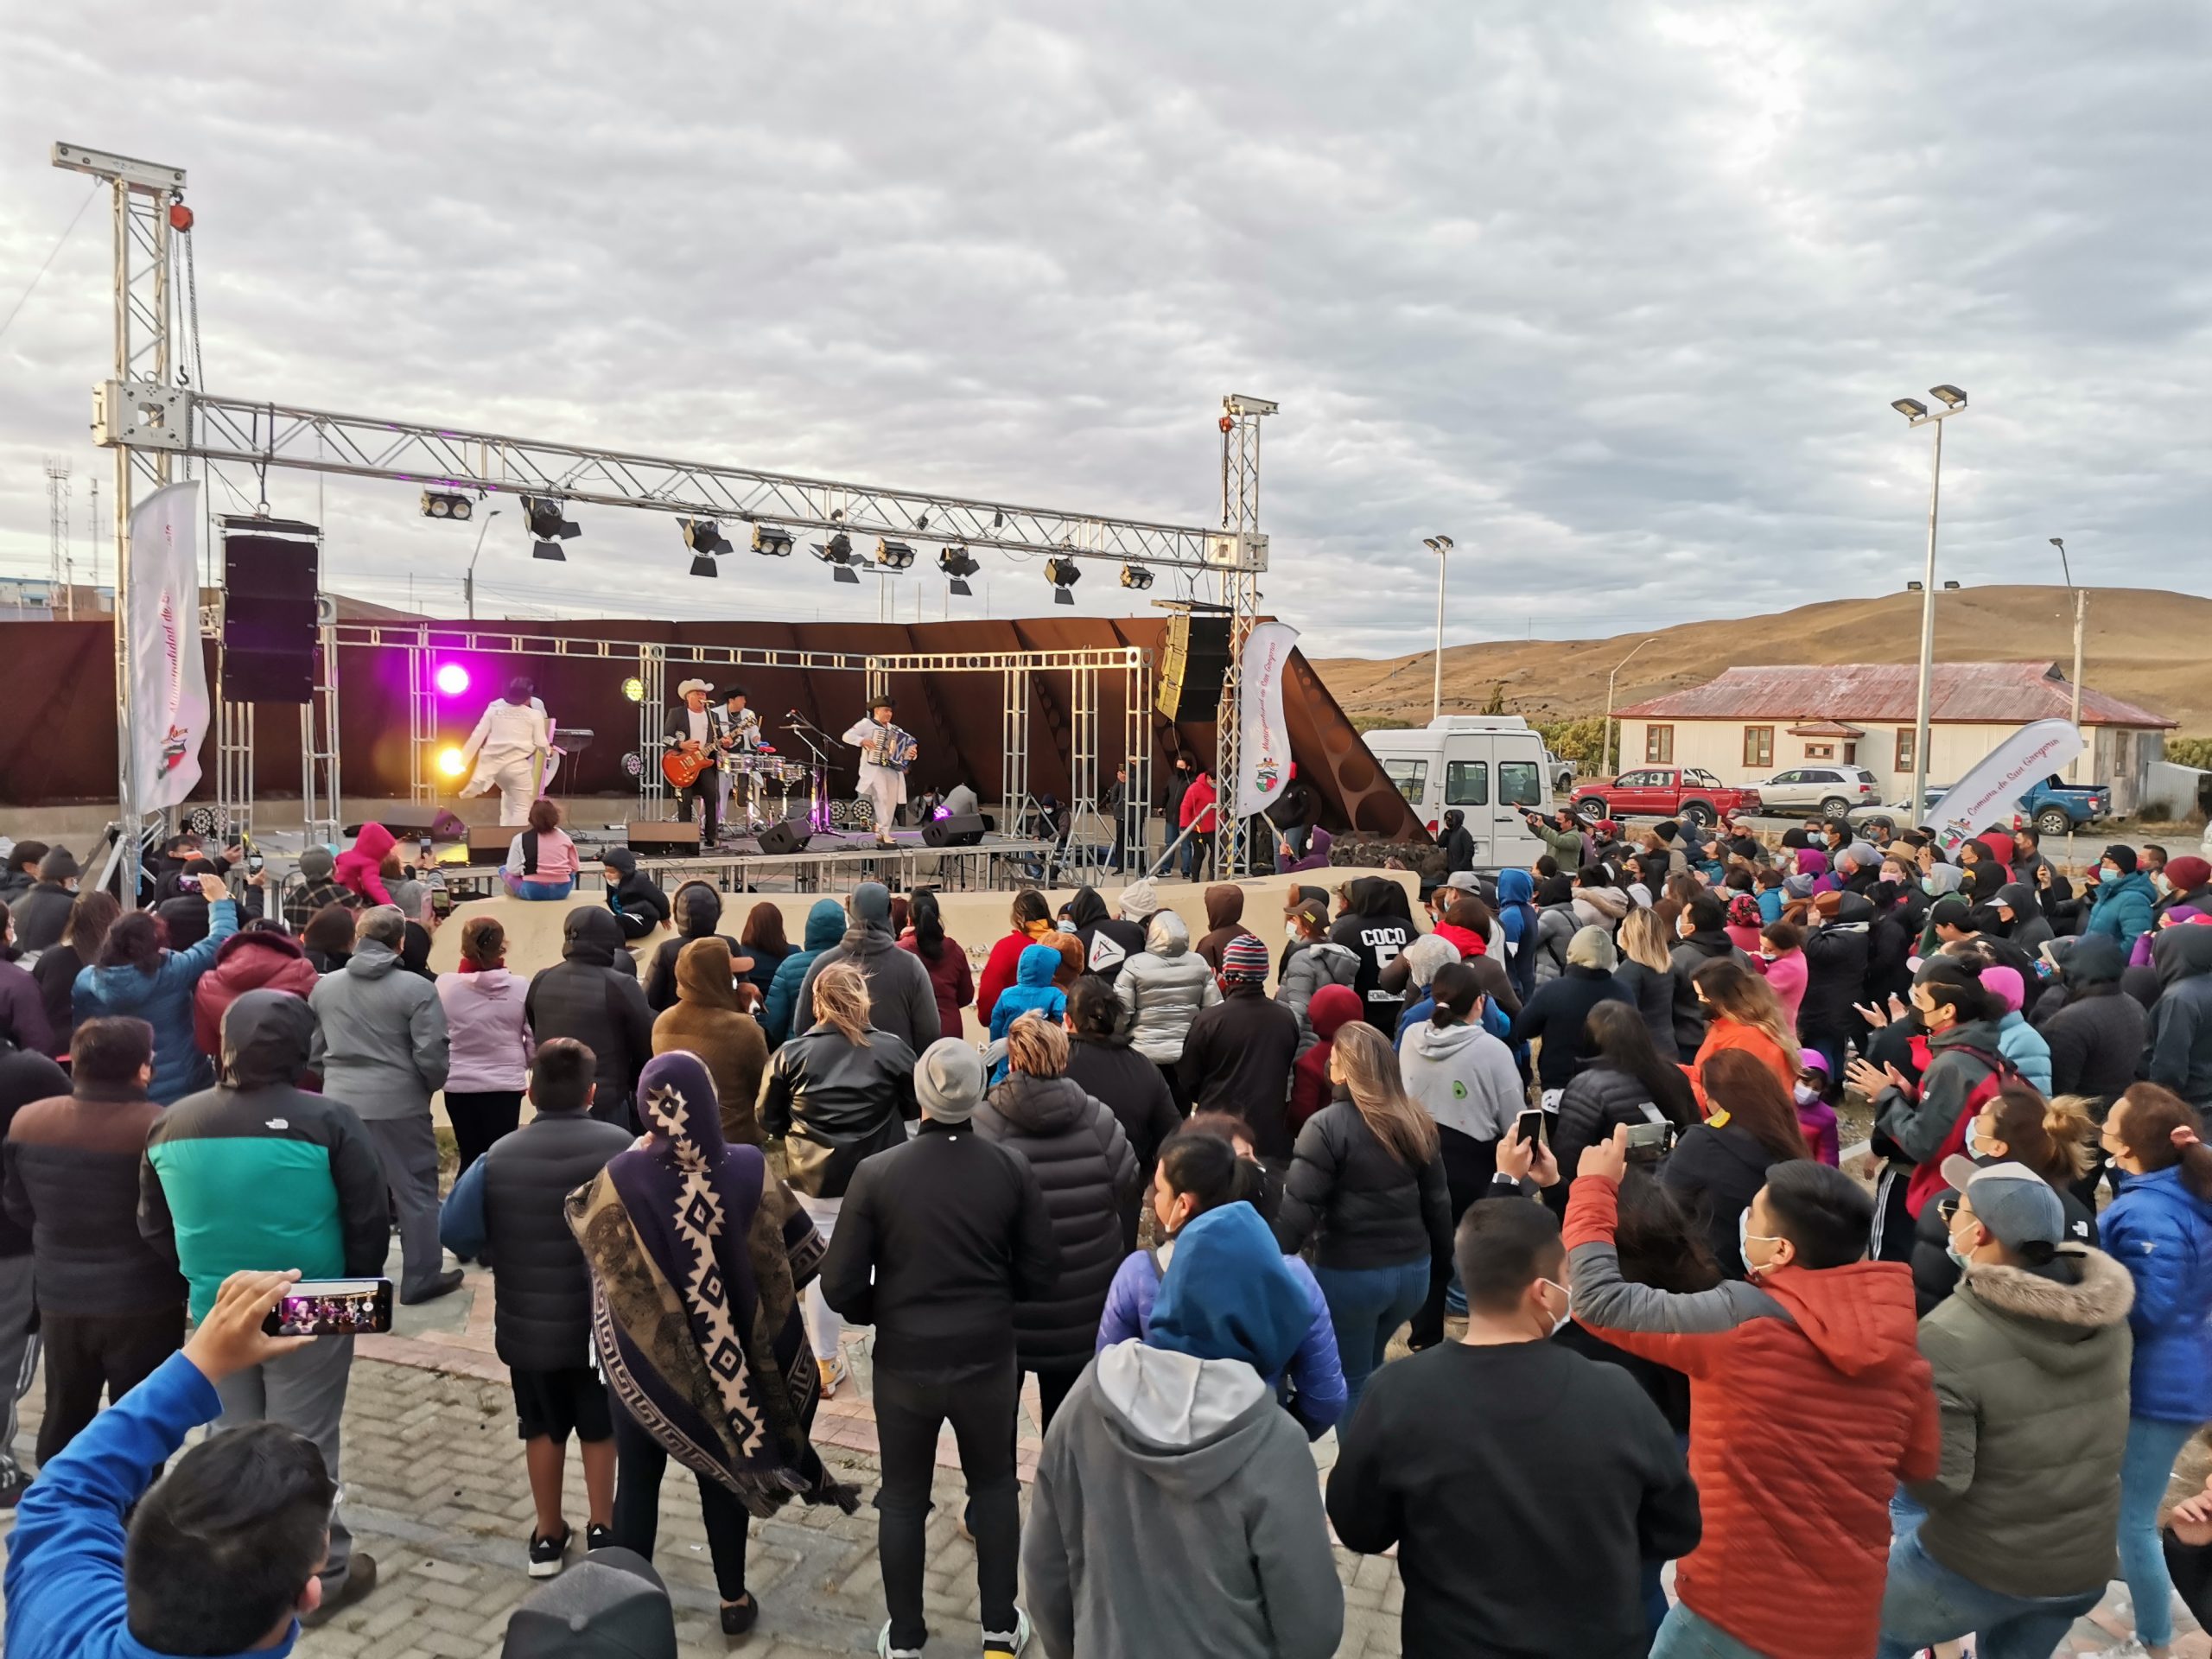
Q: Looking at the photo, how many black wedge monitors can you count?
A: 5